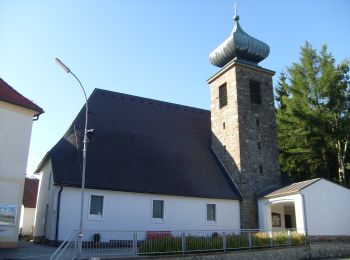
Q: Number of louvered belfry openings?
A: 2